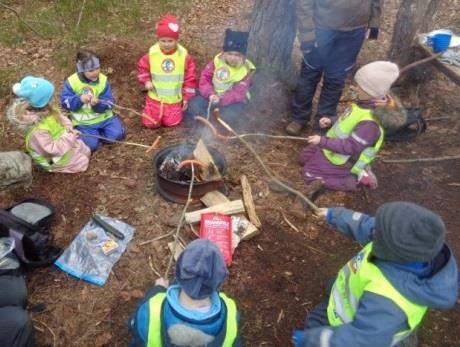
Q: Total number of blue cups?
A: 1